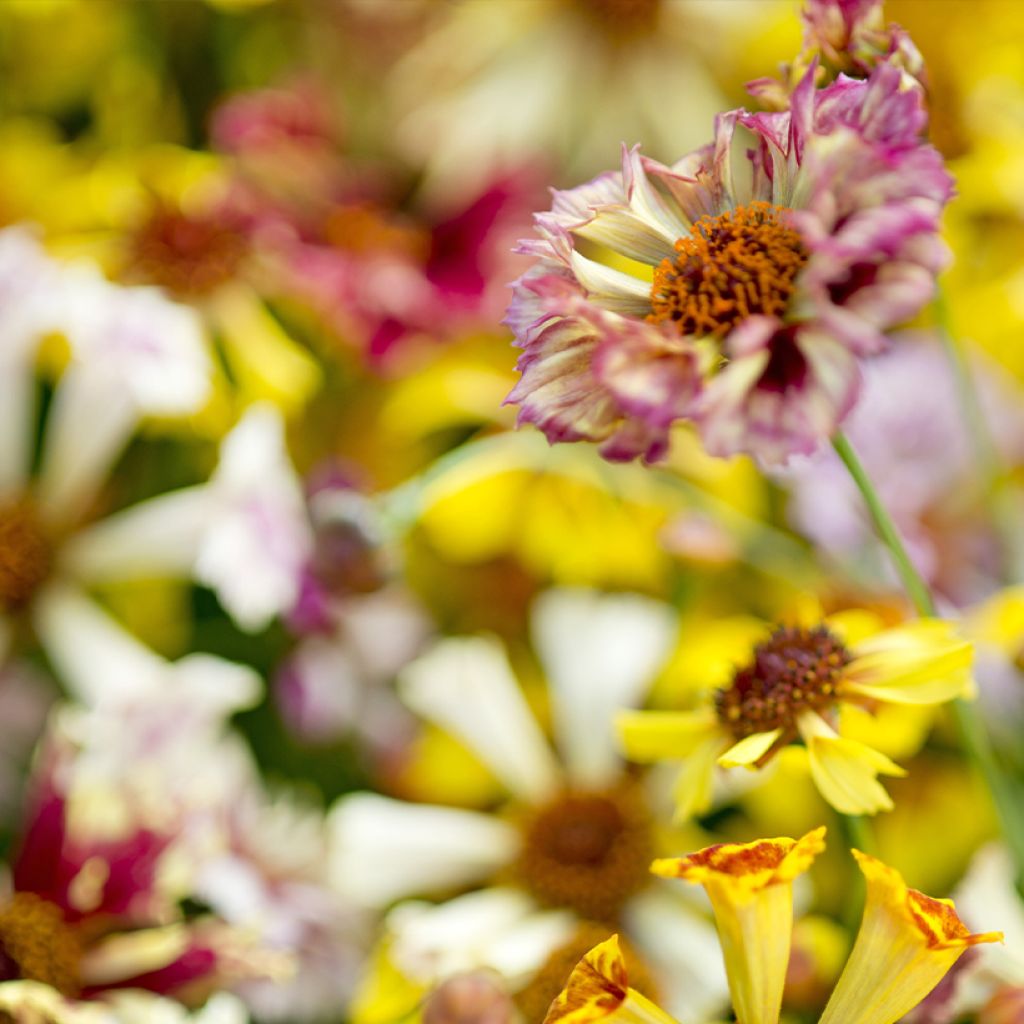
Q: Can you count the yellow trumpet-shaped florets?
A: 3